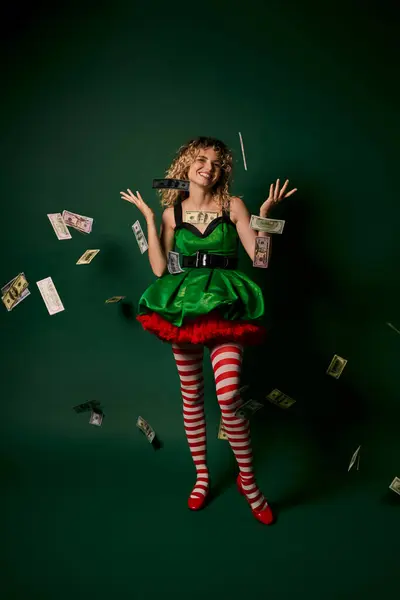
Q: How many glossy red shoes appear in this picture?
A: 2